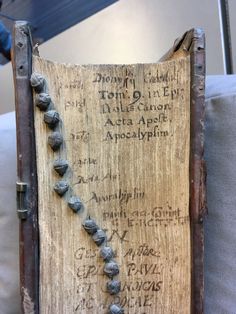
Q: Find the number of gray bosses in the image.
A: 13